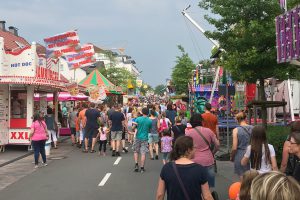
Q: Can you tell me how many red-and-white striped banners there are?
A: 2